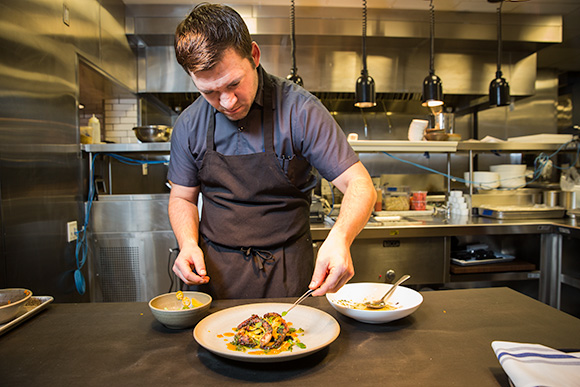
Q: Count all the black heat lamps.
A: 4